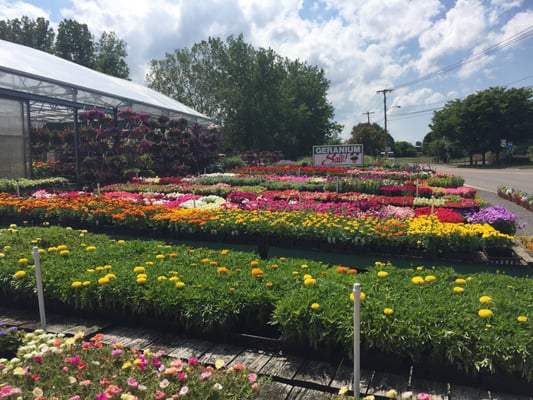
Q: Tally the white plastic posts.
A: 2